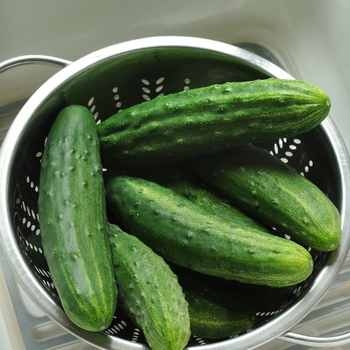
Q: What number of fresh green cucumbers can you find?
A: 7